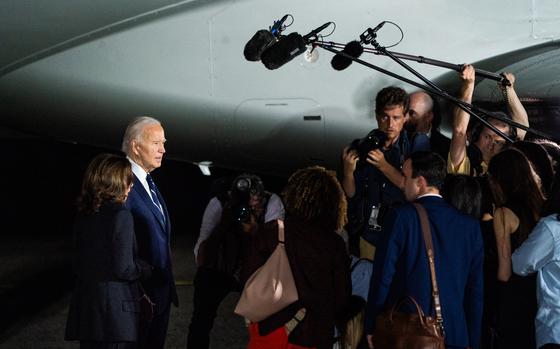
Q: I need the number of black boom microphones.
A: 3